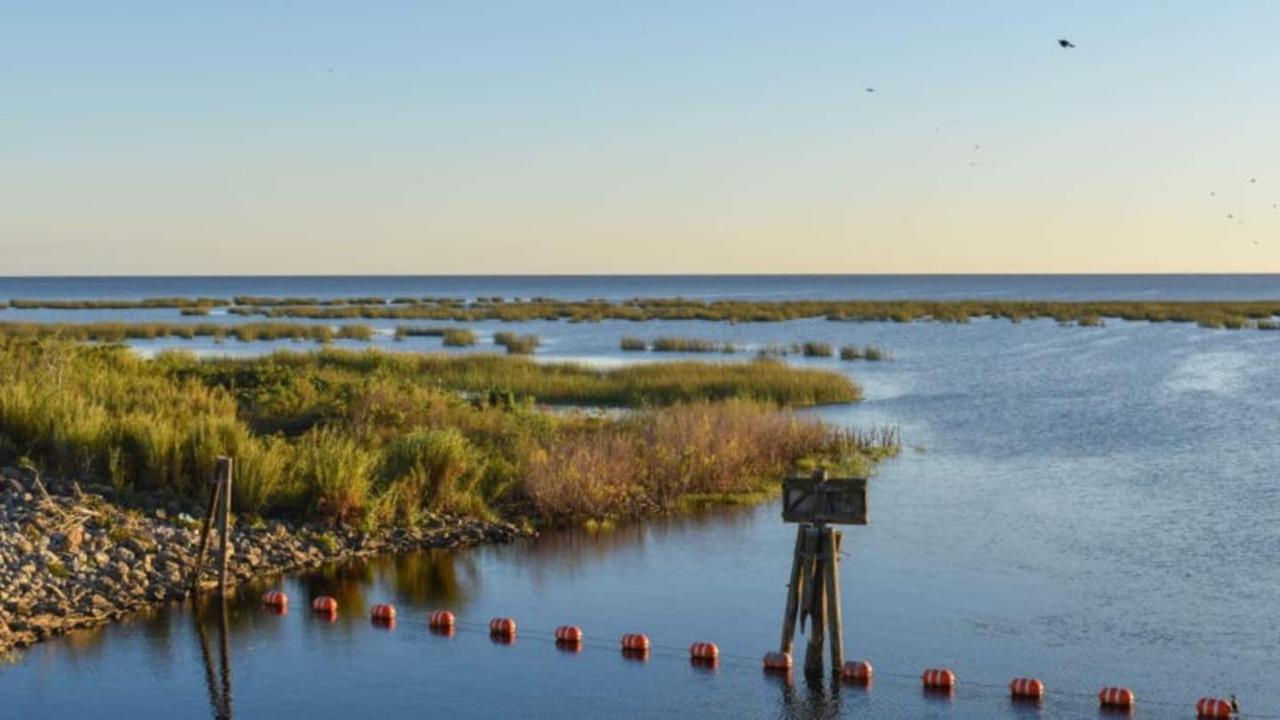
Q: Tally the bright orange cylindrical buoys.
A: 14